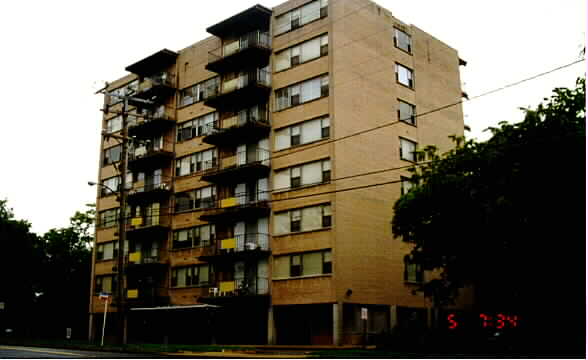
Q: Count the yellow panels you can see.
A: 6